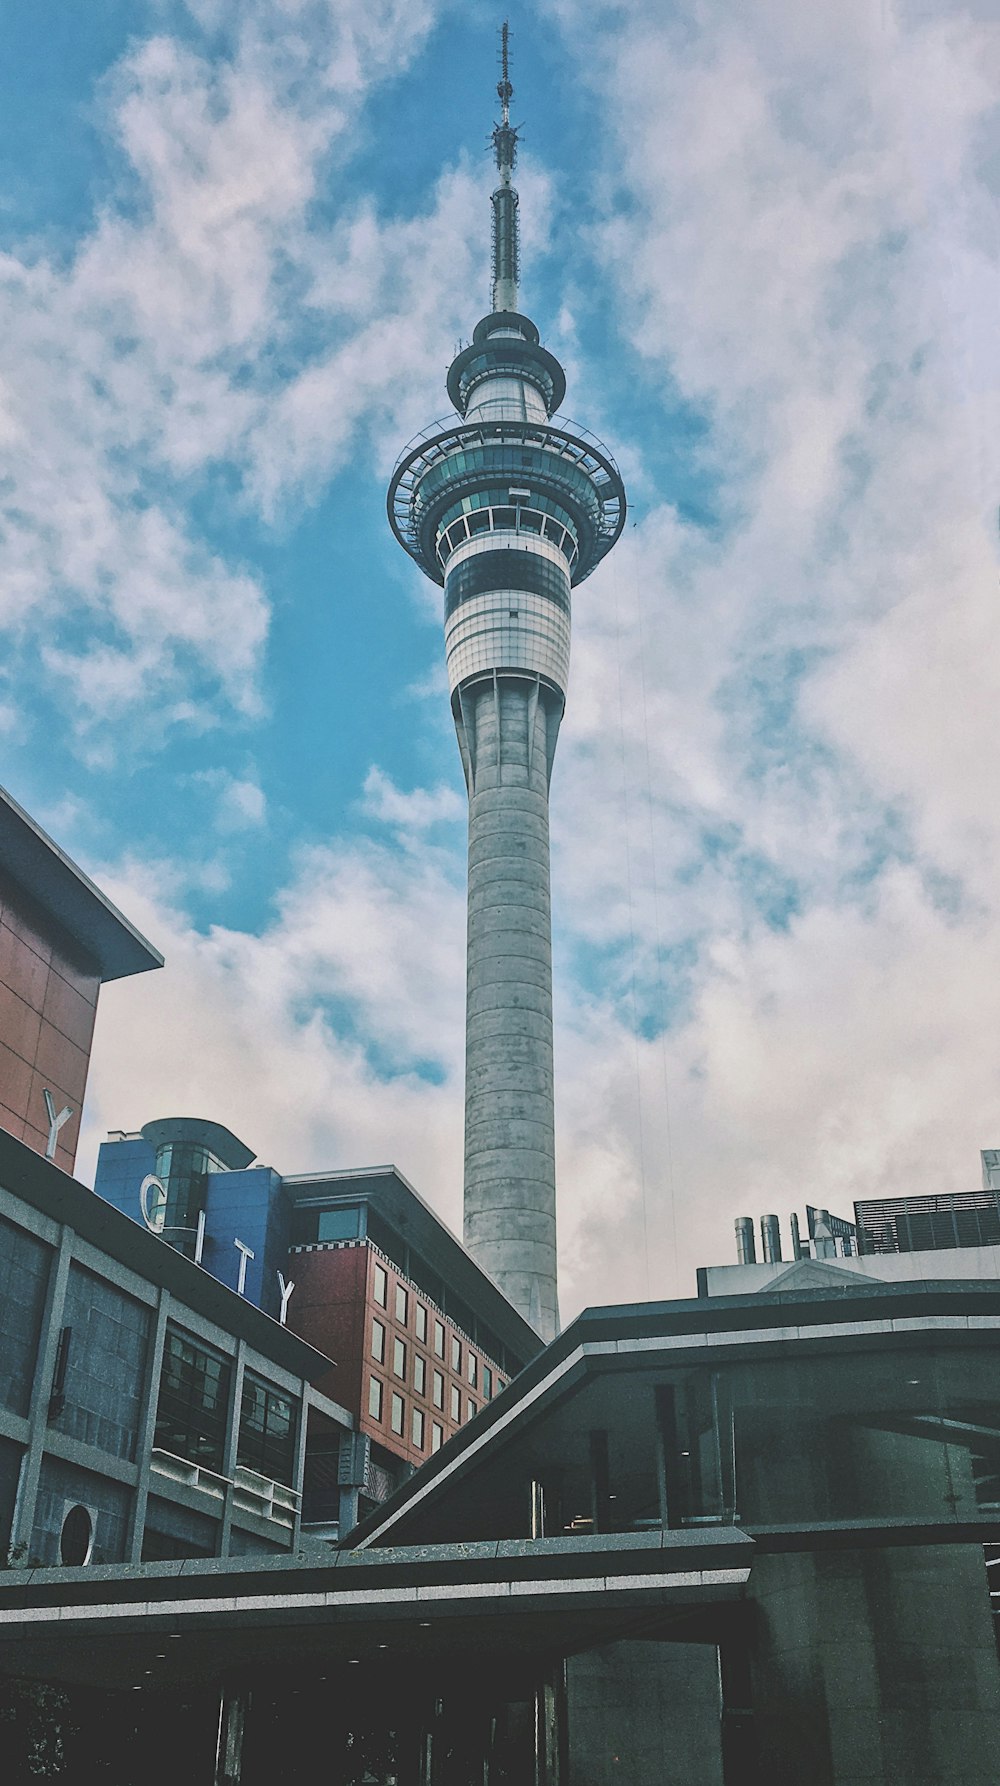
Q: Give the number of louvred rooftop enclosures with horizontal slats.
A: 1